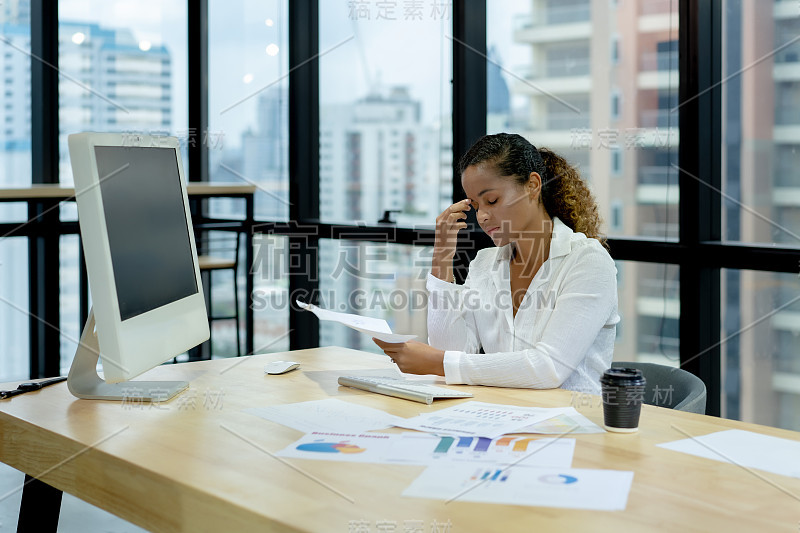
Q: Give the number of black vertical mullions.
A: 5